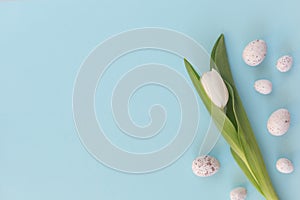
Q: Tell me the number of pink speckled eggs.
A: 7